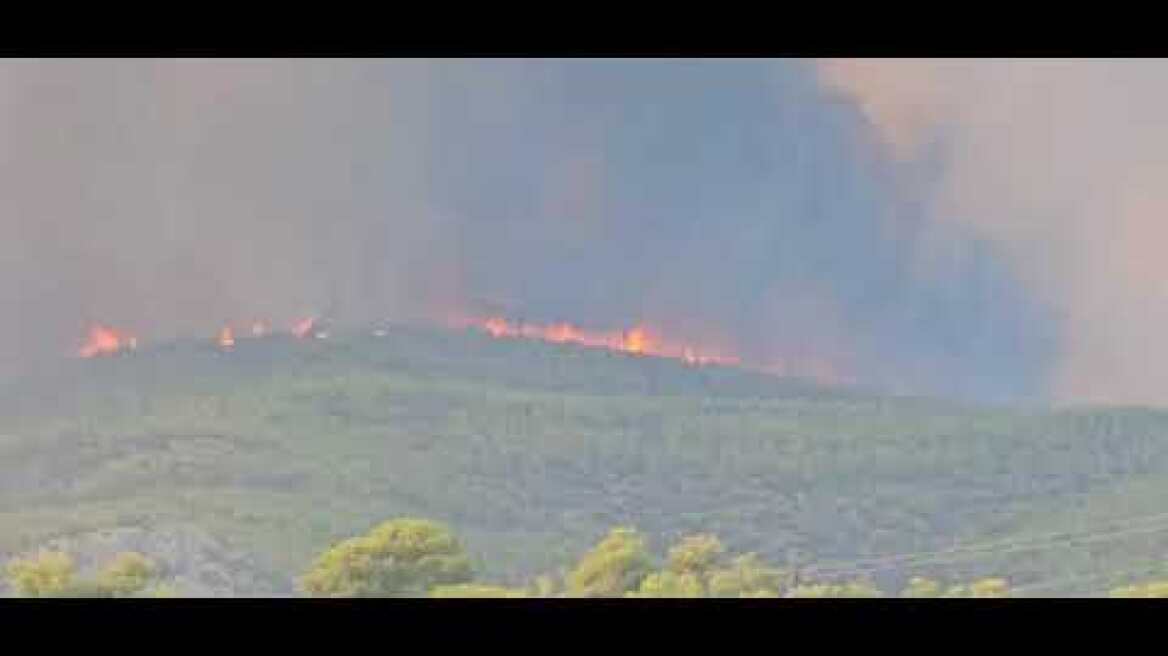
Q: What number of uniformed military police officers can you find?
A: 0